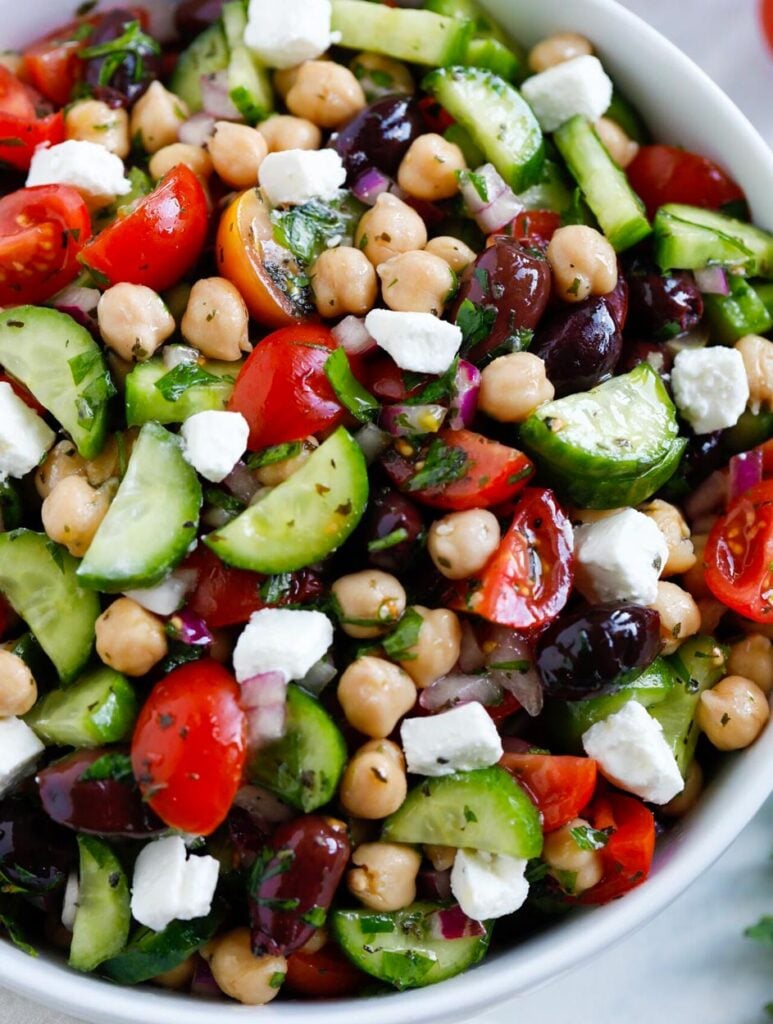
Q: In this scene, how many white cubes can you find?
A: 15